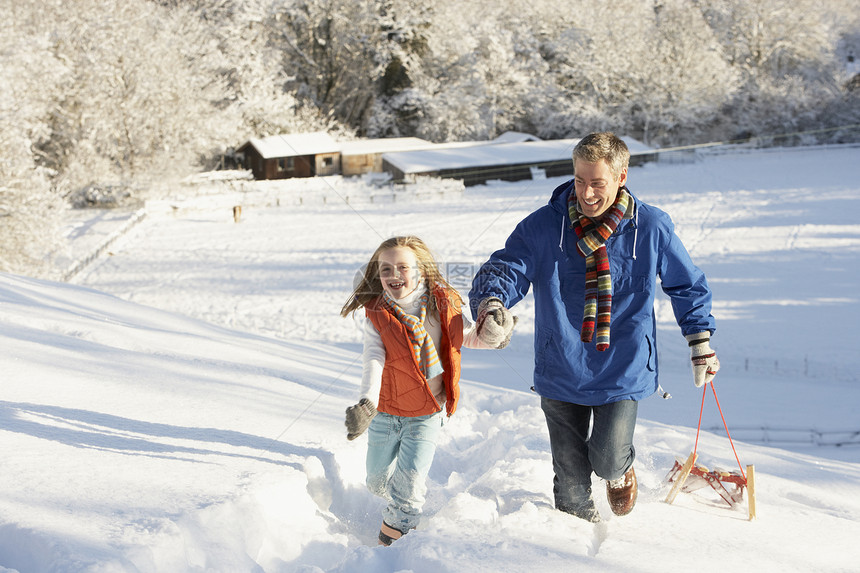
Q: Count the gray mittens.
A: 2